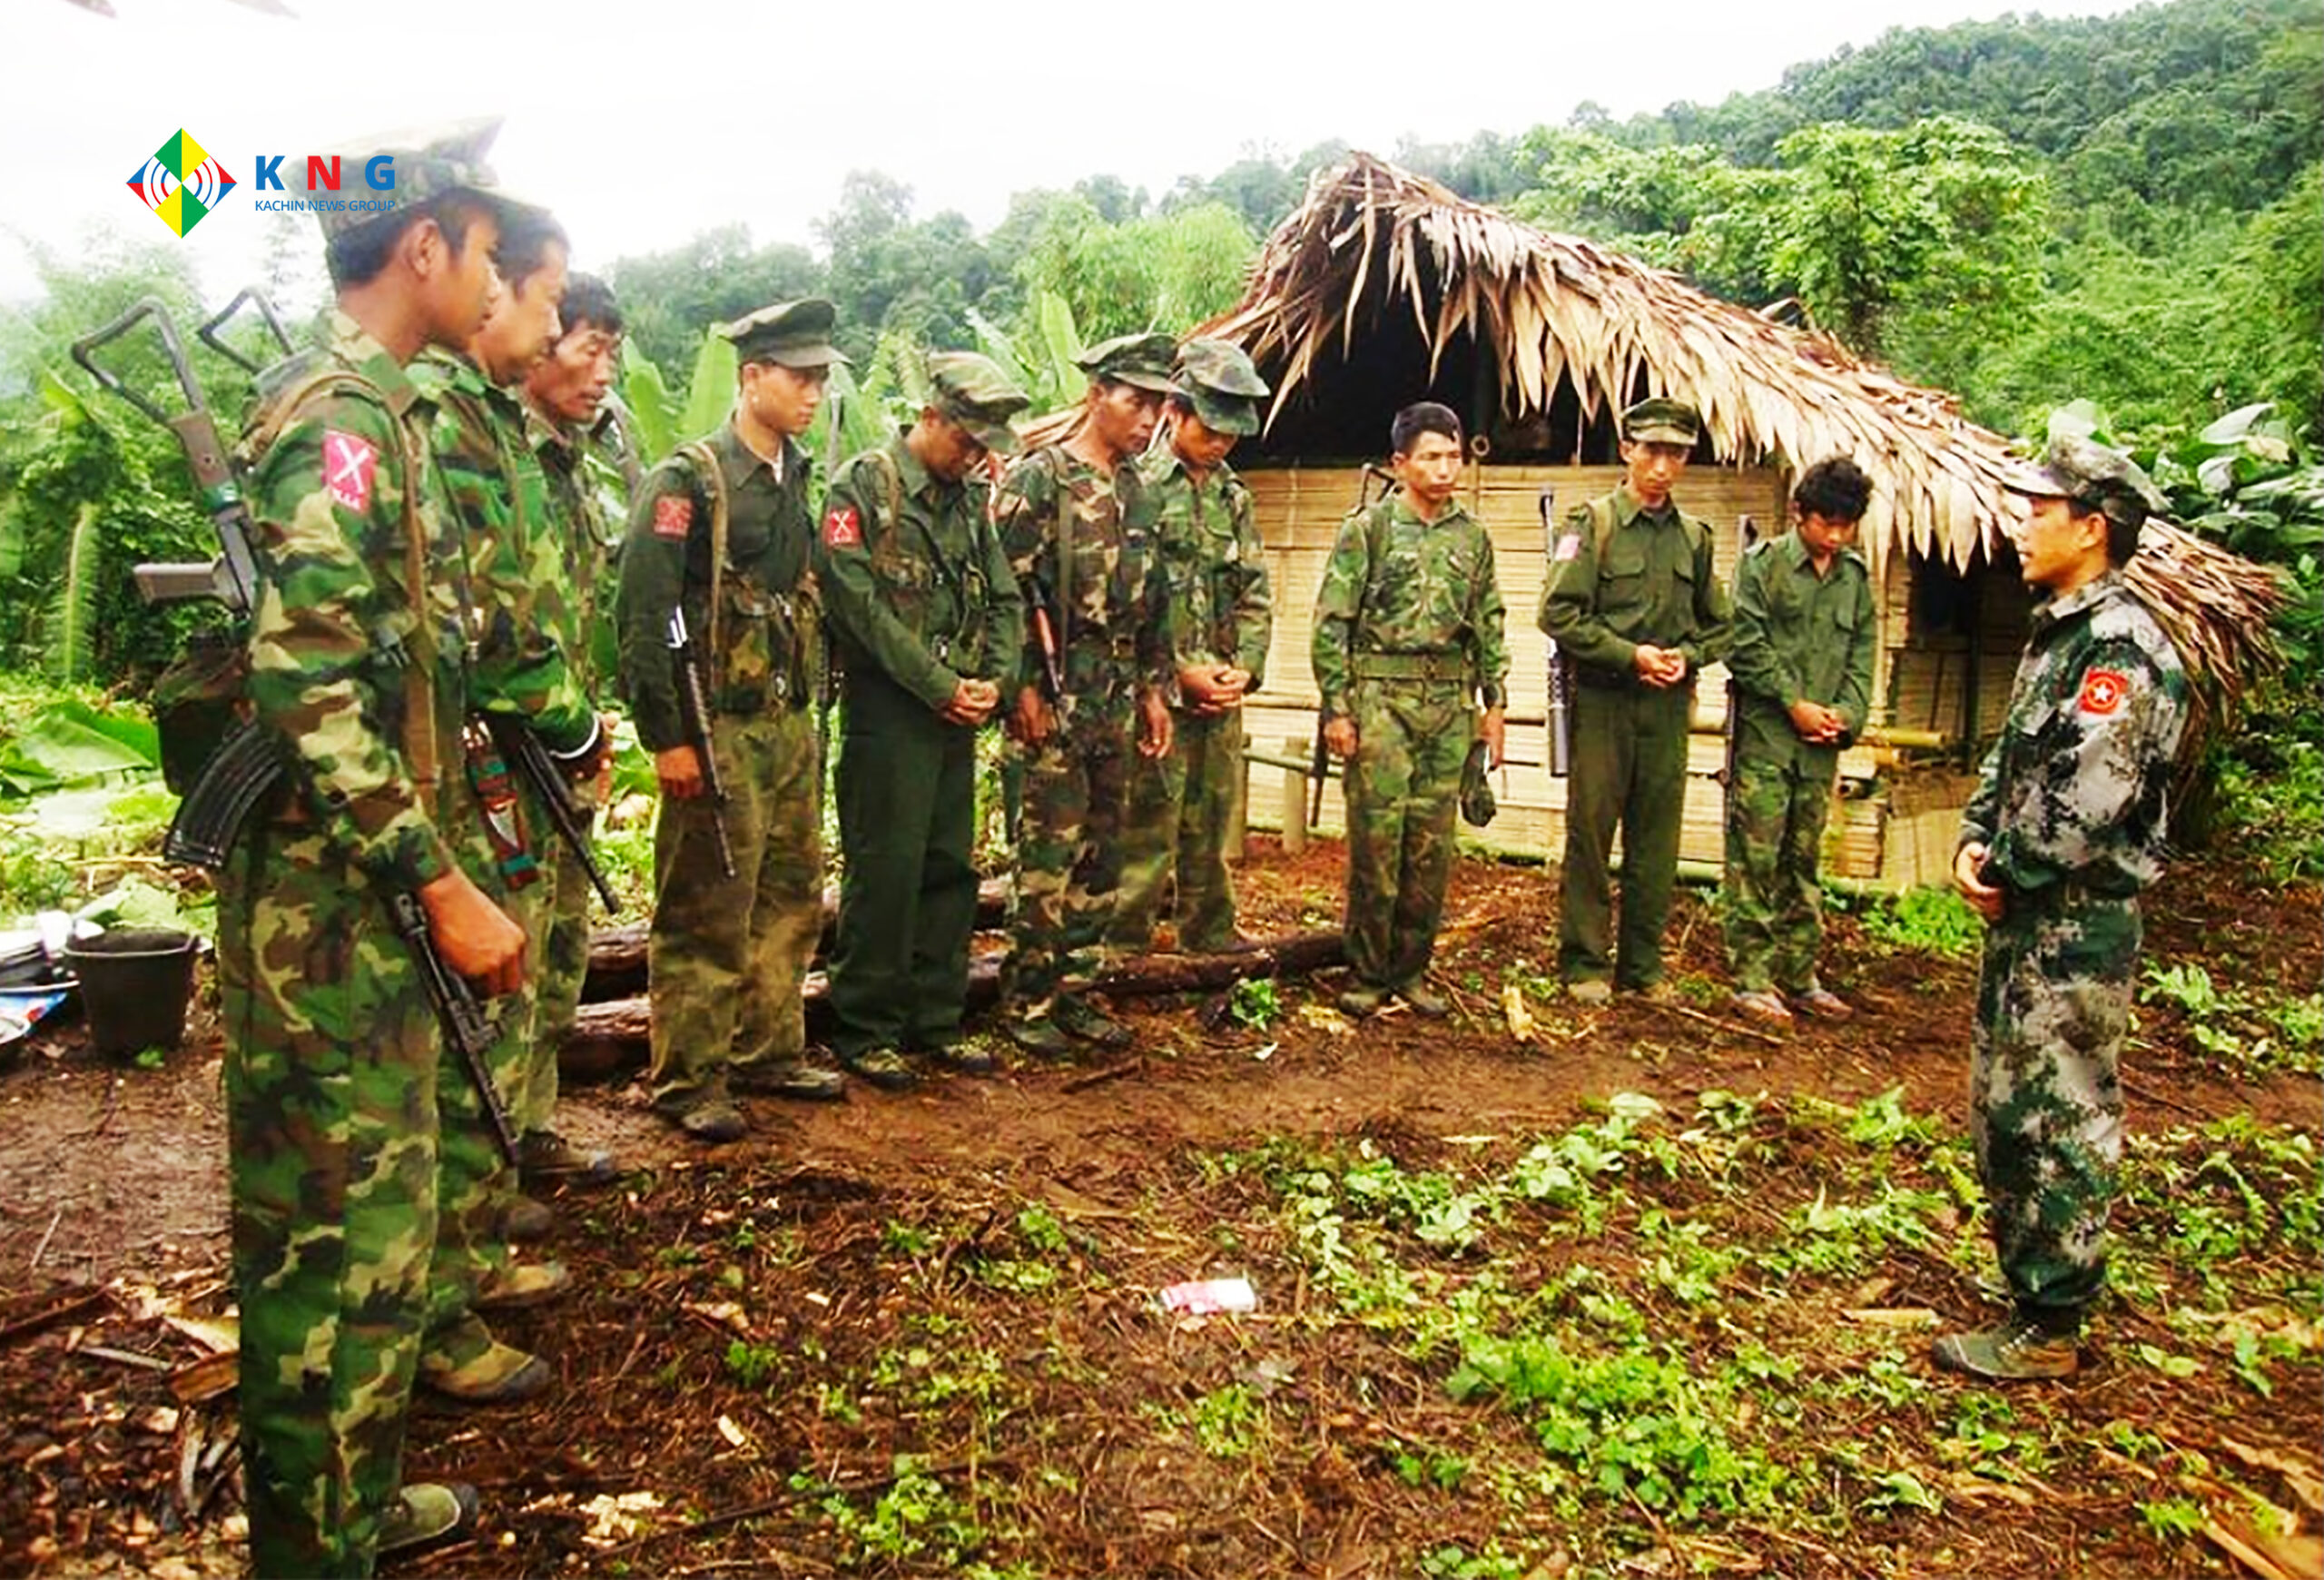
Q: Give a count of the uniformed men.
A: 11